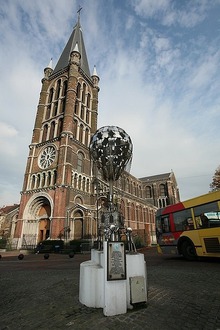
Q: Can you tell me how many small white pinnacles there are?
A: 3